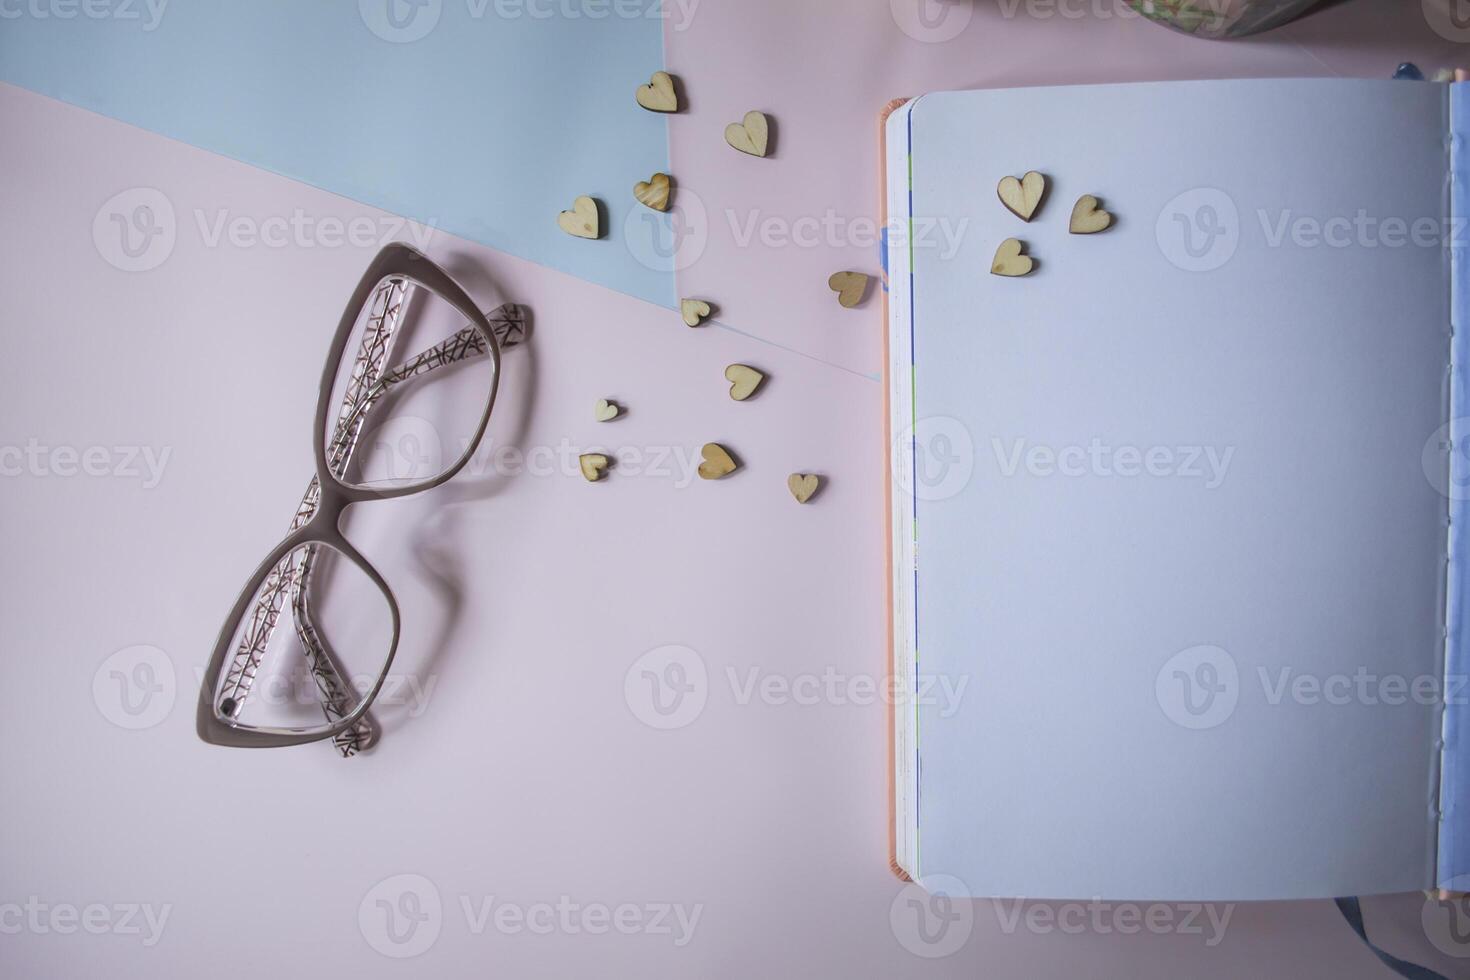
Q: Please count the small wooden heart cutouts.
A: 14